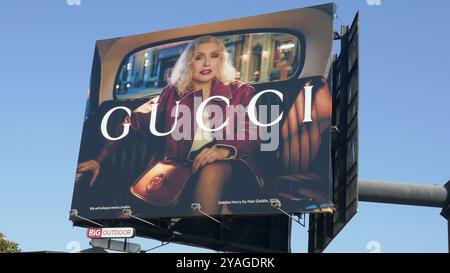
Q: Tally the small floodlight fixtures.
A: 4